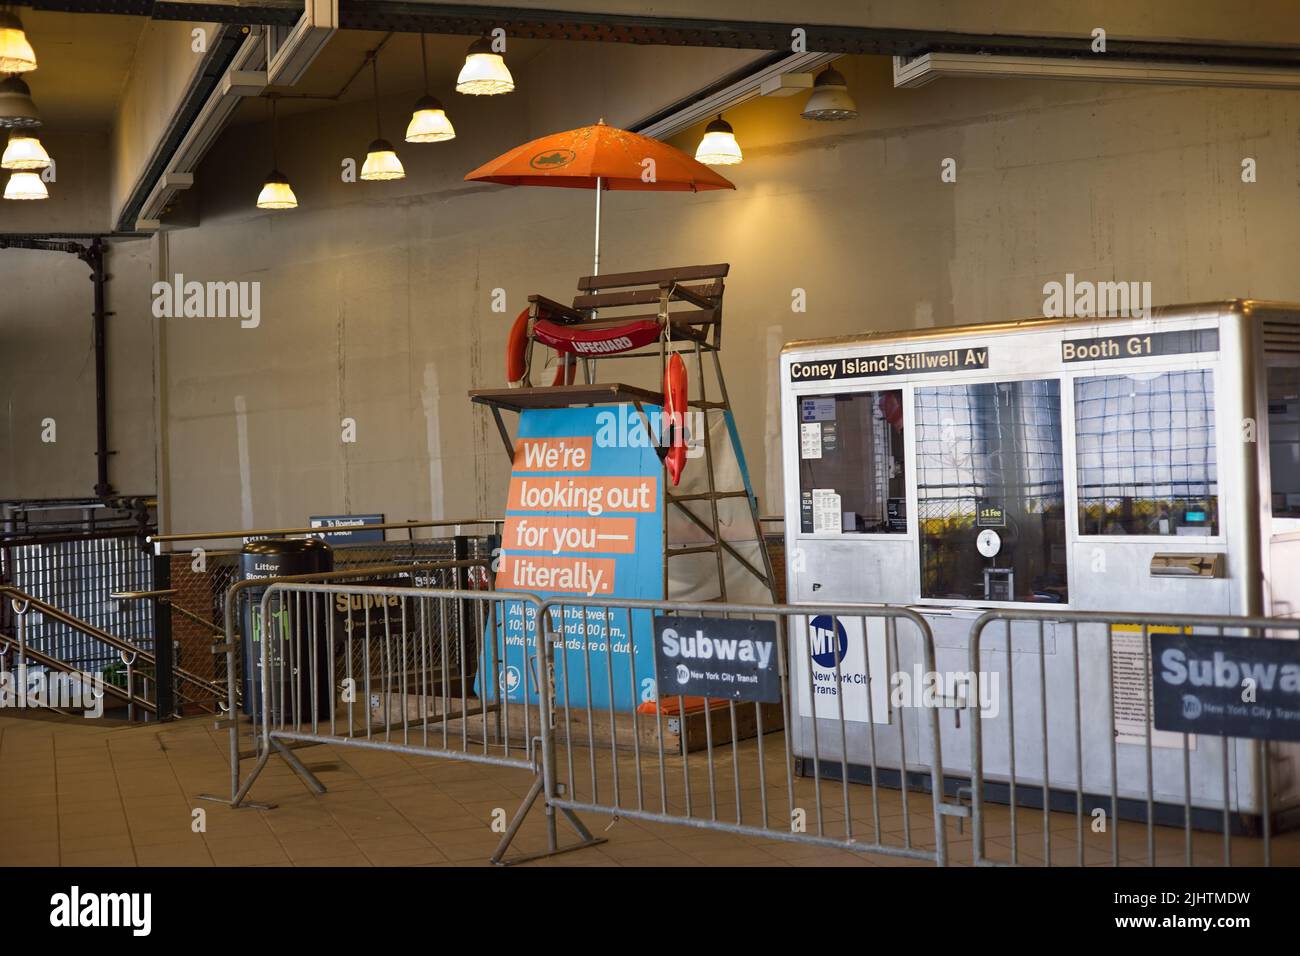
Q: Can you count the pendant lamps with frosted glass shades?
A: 10